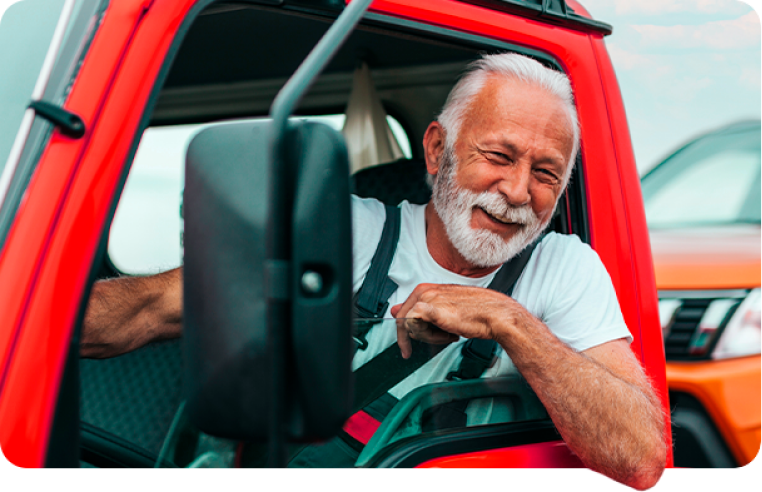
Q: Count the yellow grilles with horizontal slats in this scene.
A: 0